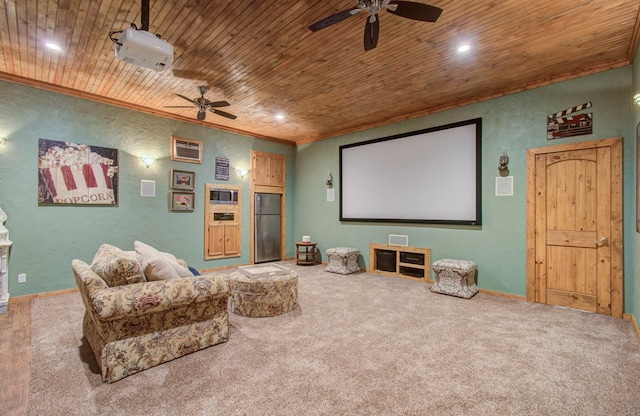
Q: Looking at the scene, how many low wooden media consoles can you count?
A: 1